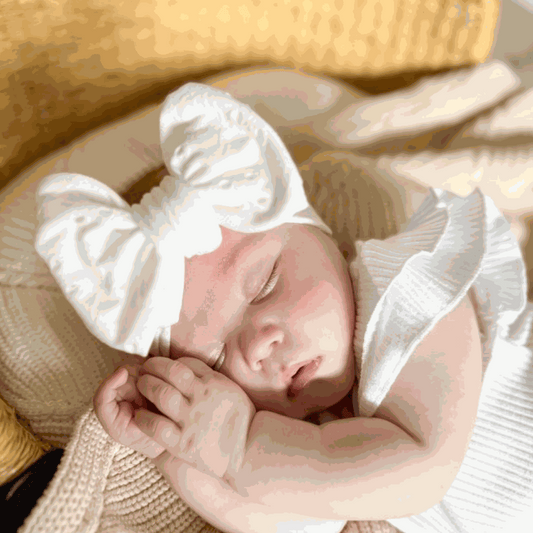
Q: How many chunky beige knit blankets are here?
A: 1